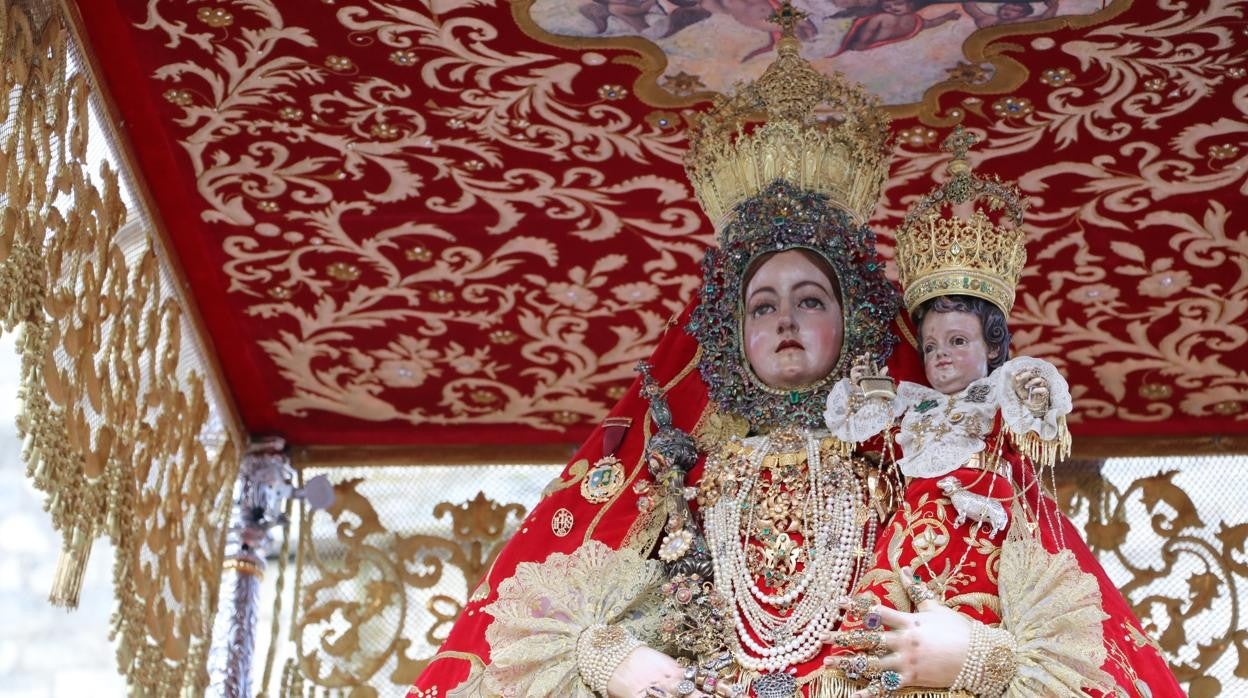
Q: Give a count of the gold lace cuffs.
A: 2